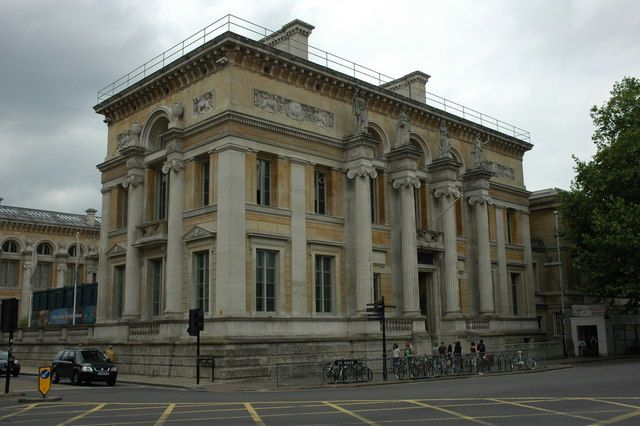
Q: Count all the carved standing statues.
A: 4